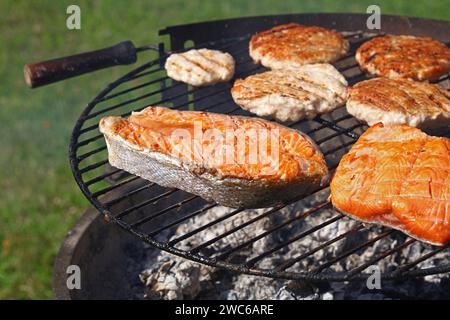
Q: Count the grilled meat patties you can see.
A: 5